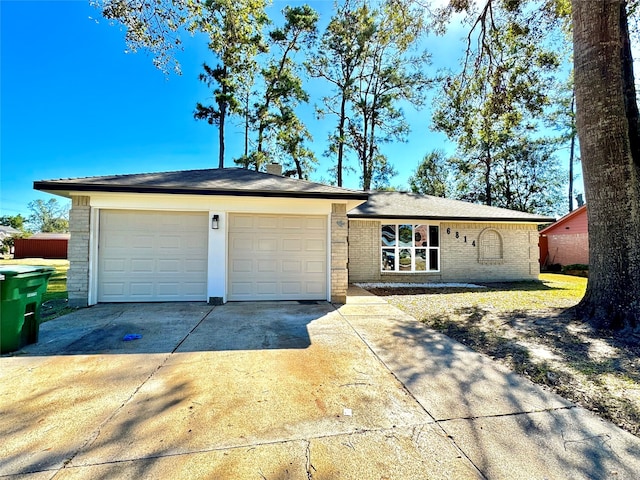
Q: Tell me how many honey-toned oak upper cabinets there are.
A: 0